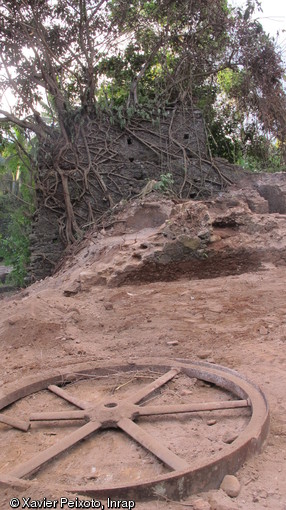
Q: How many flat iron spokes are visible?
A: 6